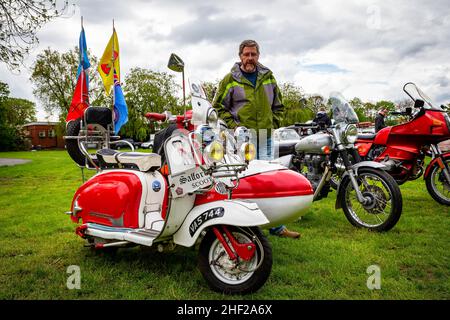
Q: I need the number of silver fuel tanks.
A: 1